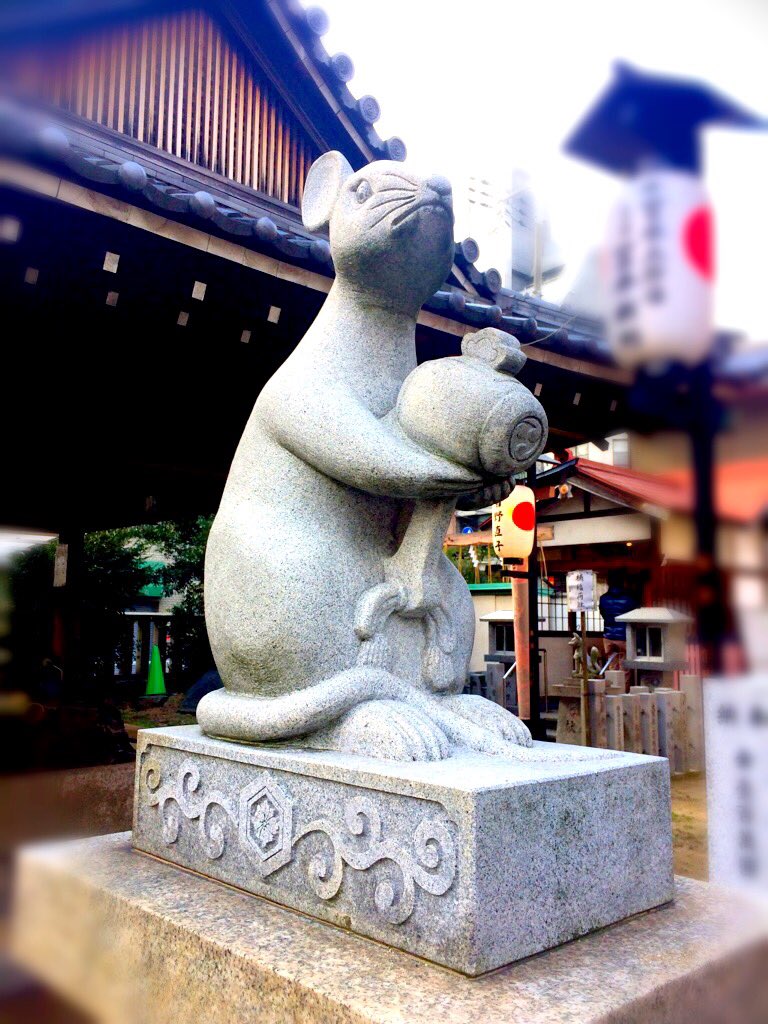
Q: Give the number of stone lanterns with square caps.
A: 2